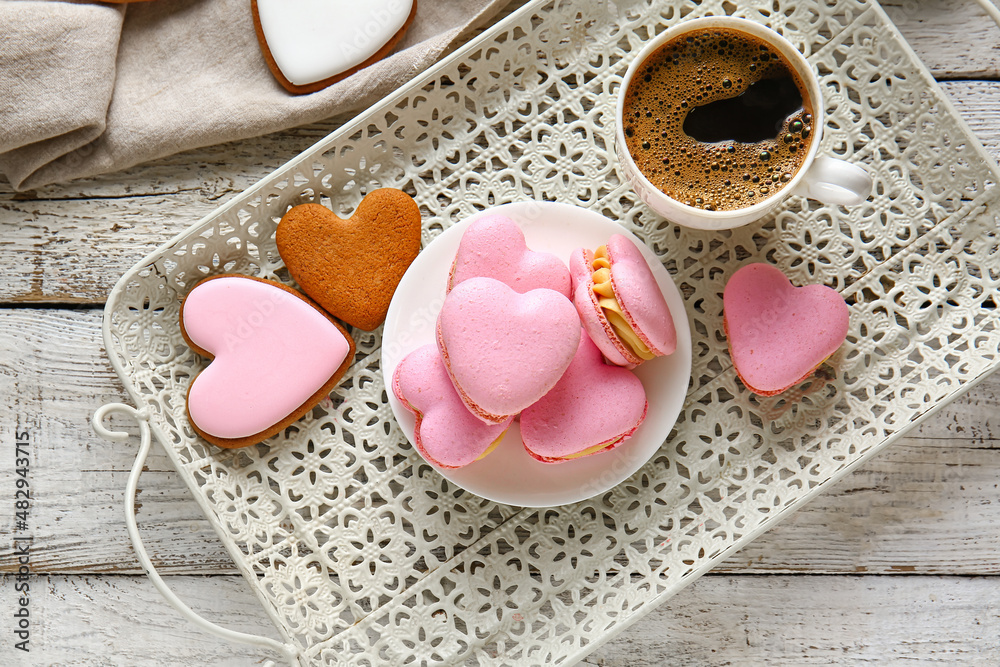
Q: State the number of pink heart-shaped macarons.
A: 6